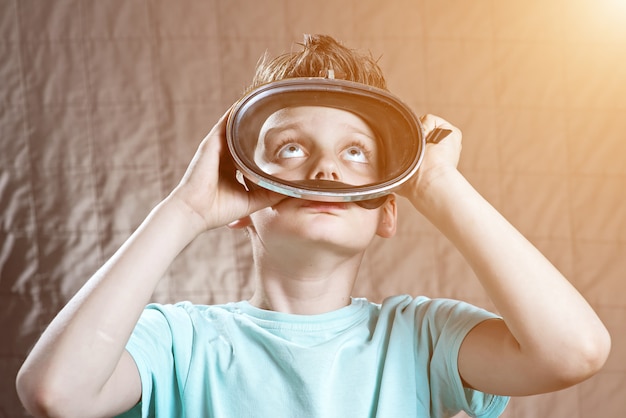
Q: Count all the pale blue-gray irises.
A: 2